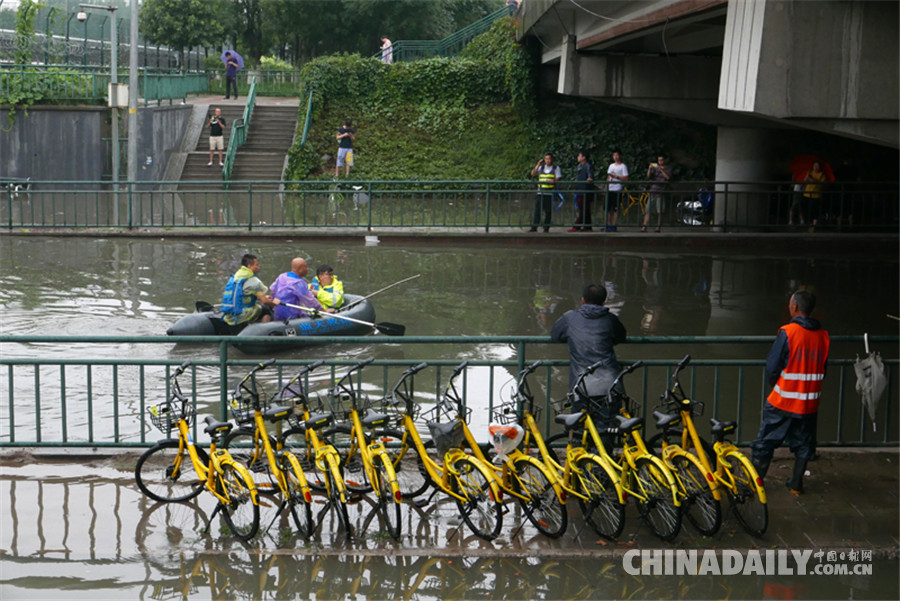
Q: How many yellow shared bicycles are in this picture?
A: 10